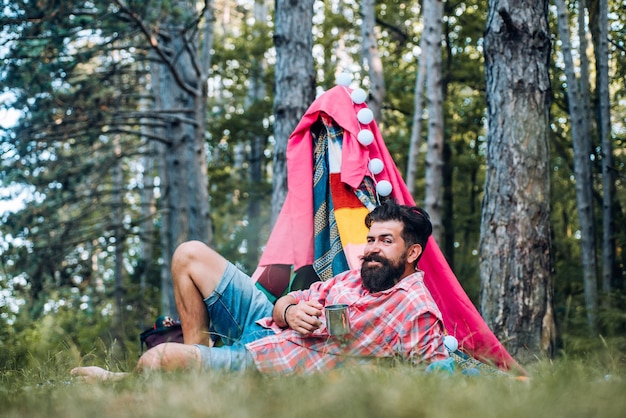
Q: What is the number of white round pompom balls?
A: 7